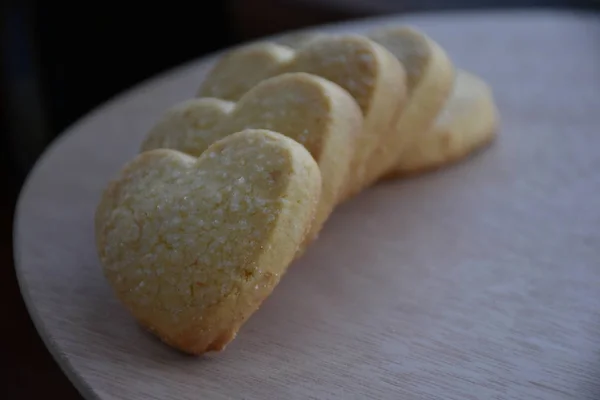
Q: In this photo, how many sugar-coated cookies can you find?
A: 5